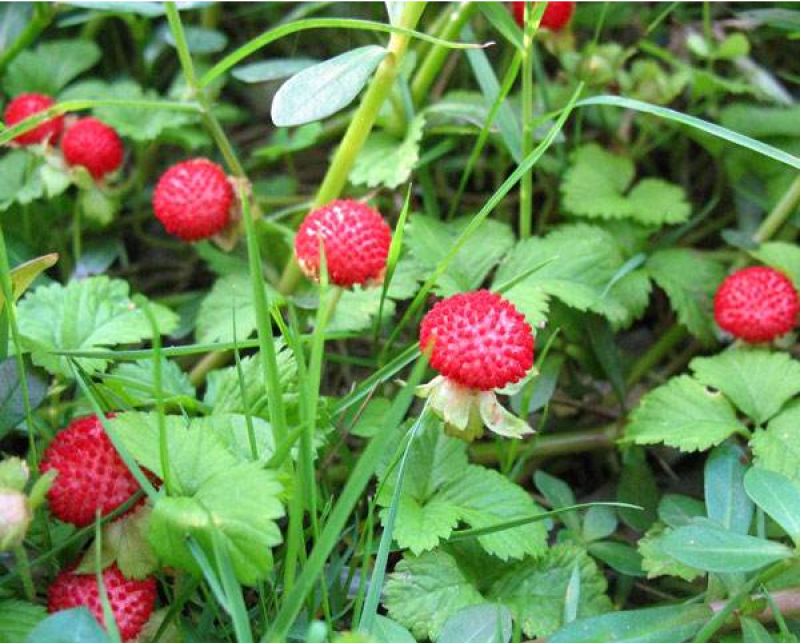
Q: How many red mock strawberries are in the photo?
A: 9